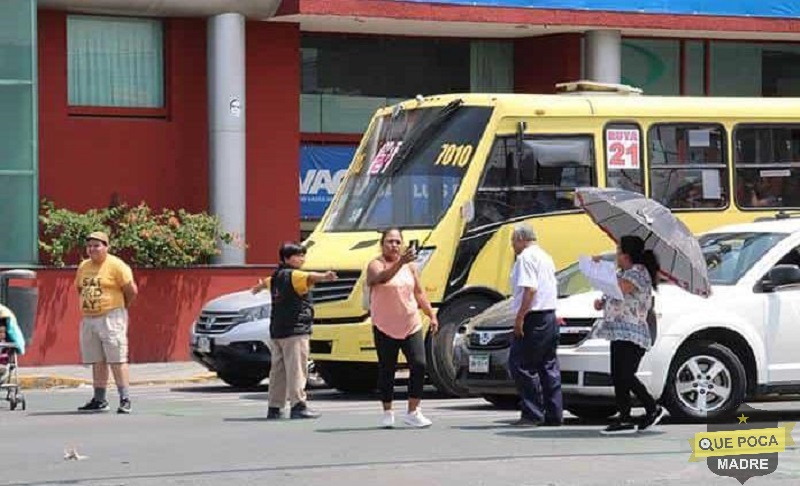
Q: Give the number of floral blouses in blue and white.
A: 1